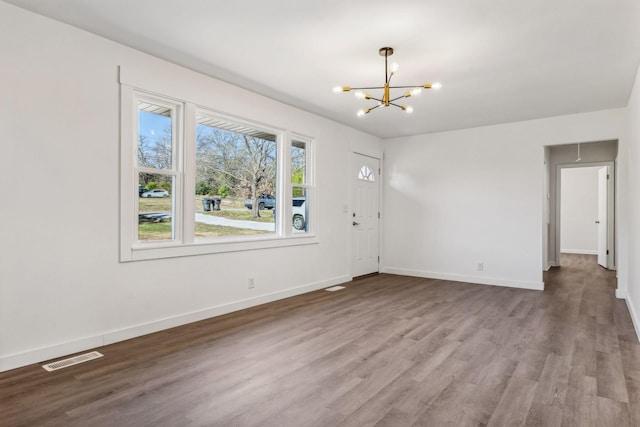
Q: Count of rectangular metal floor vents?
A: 2